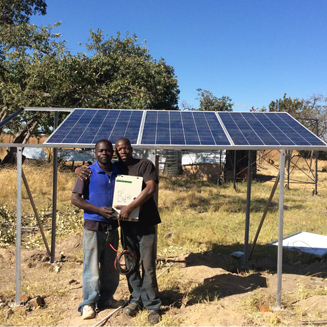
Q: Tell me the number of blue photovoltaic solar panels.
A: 3